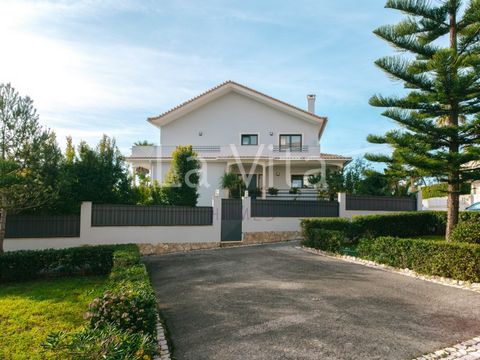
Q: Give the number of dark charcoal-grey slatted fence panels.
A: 4